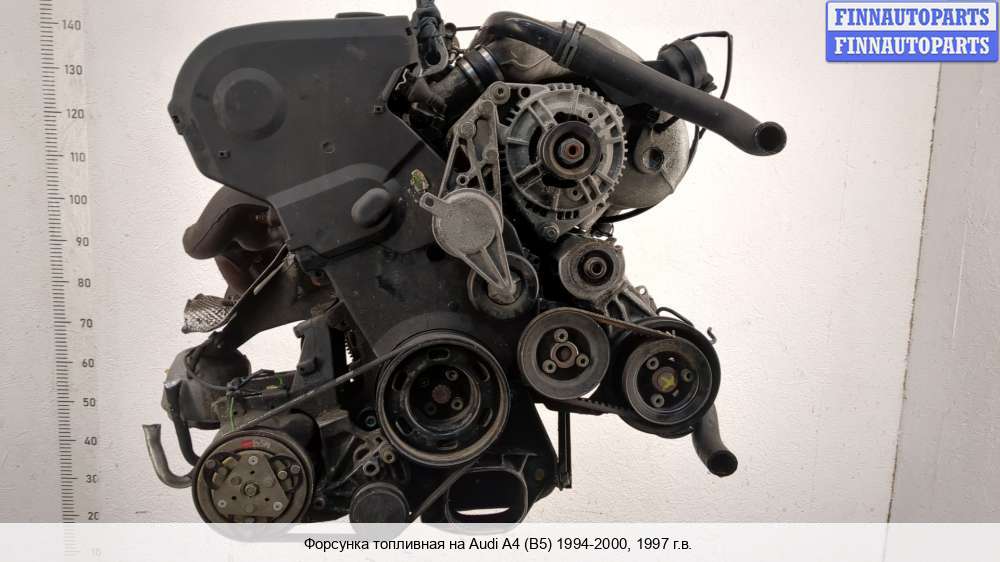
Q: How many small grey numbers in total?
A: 14